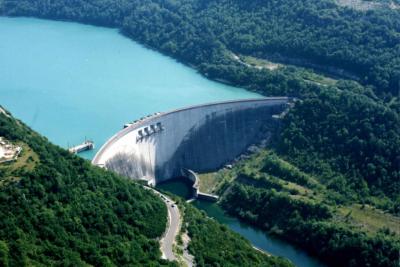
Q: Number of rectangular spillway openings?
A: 4